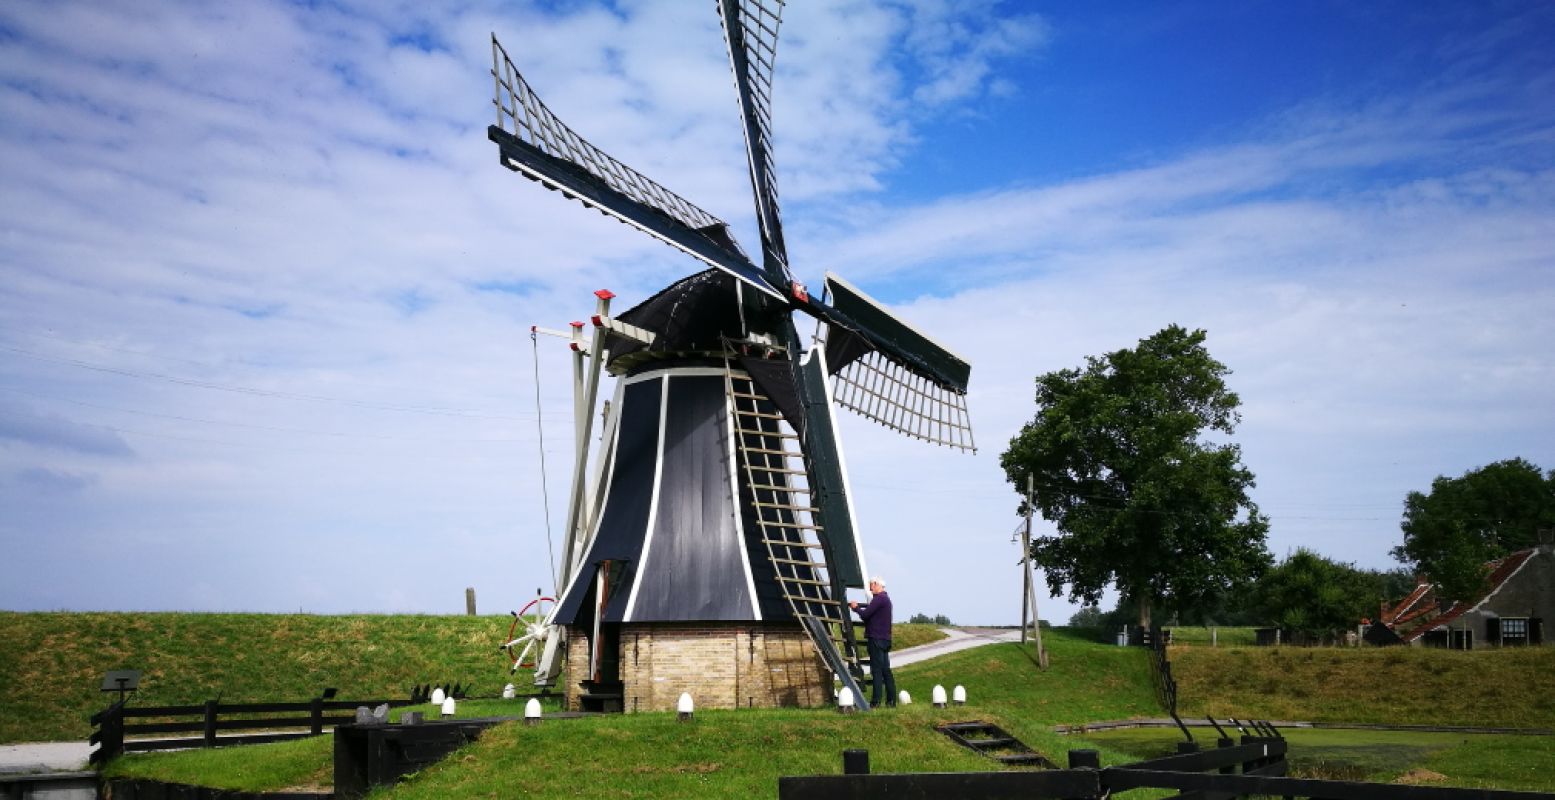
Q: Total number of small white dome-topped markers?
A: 9